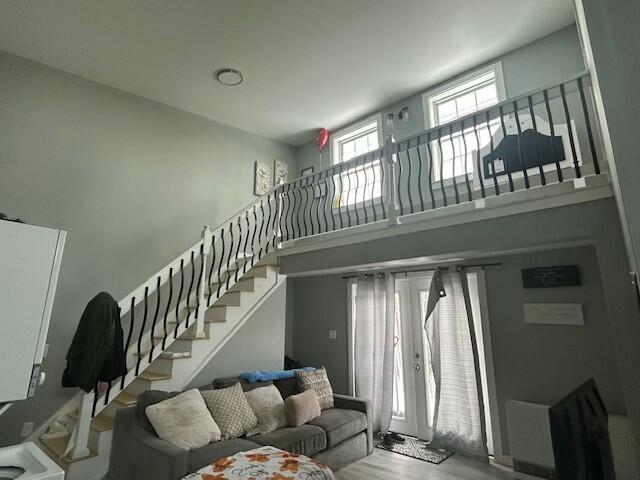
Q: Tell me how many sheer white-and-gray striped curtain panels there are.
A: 2